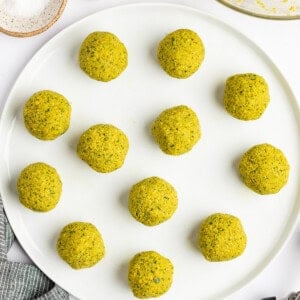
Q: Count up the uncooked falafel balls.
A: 12